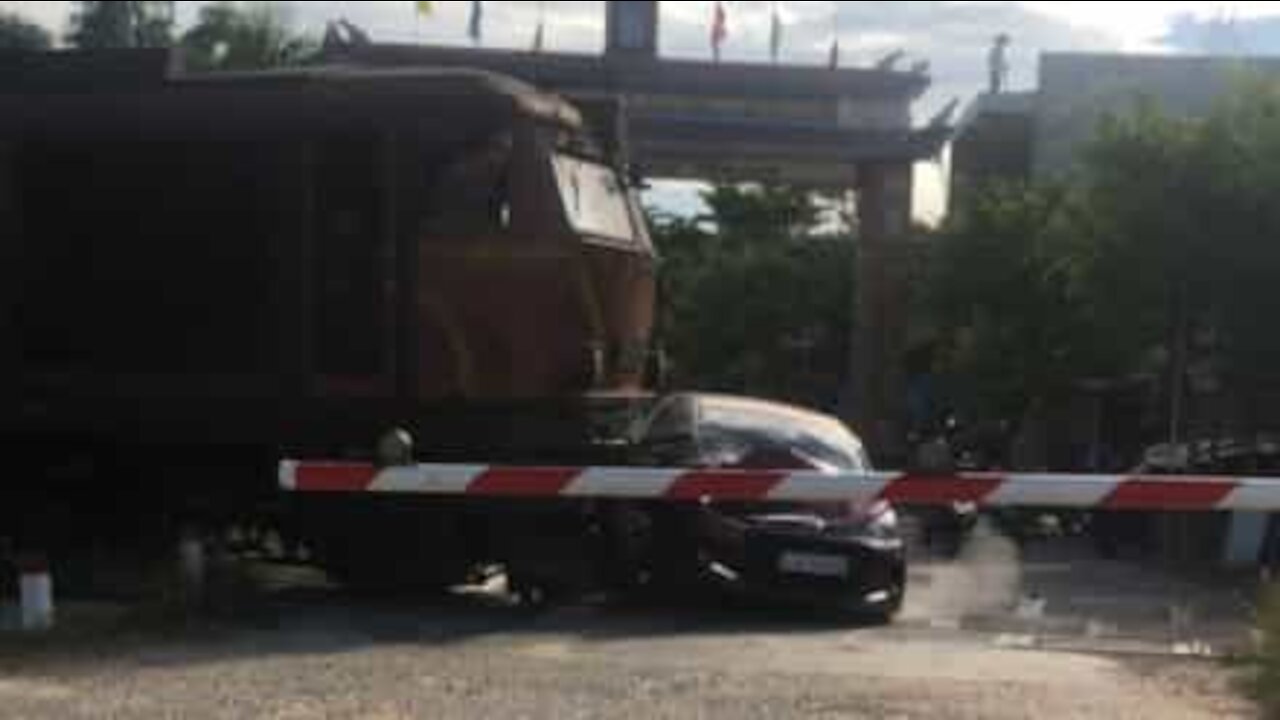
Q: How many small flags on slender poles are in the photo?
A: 6